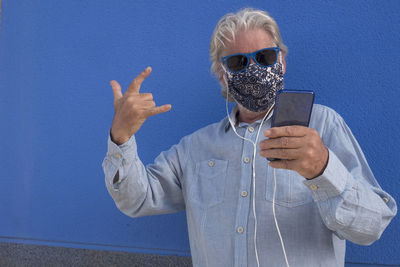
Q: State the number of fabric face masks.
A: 1